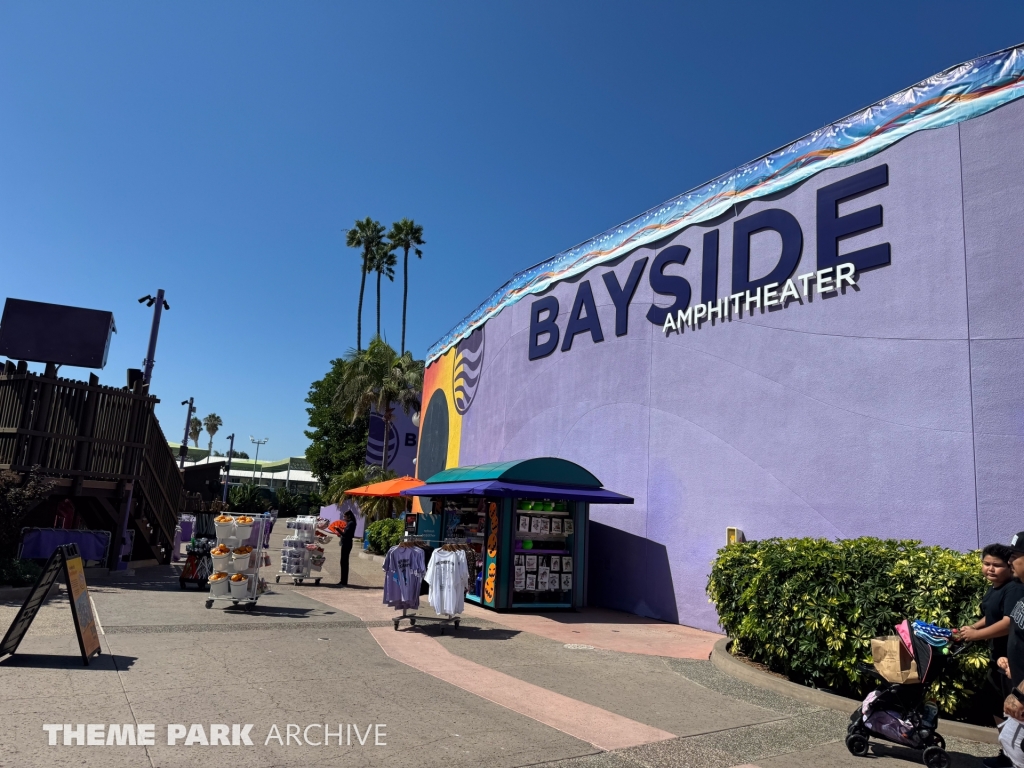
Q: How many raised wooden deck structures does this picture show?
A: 1